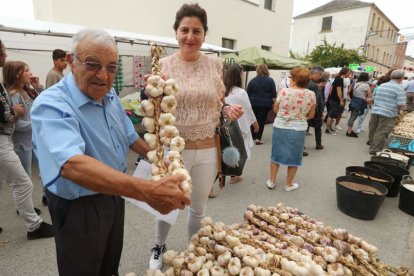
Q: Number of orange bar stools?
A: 0